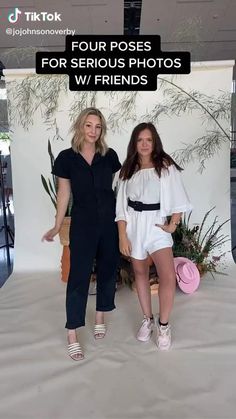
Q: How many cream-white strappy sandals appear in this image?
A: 2